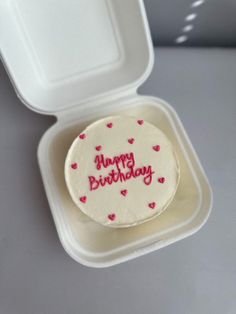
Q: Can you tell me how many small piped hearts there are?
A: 12